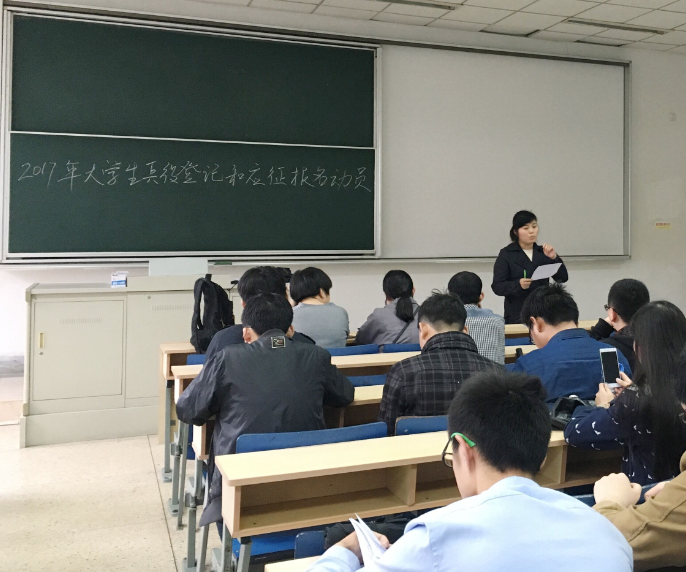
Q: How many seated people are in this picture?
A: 11